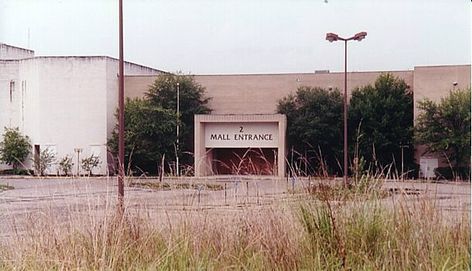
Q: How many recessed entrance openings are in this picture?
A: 1